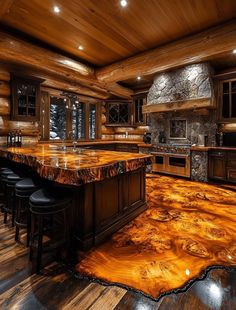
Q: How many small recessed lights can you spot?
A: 5